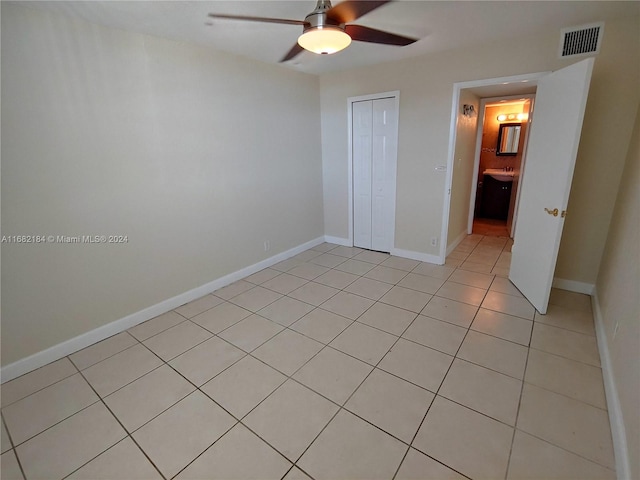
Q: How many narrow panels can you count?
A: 2